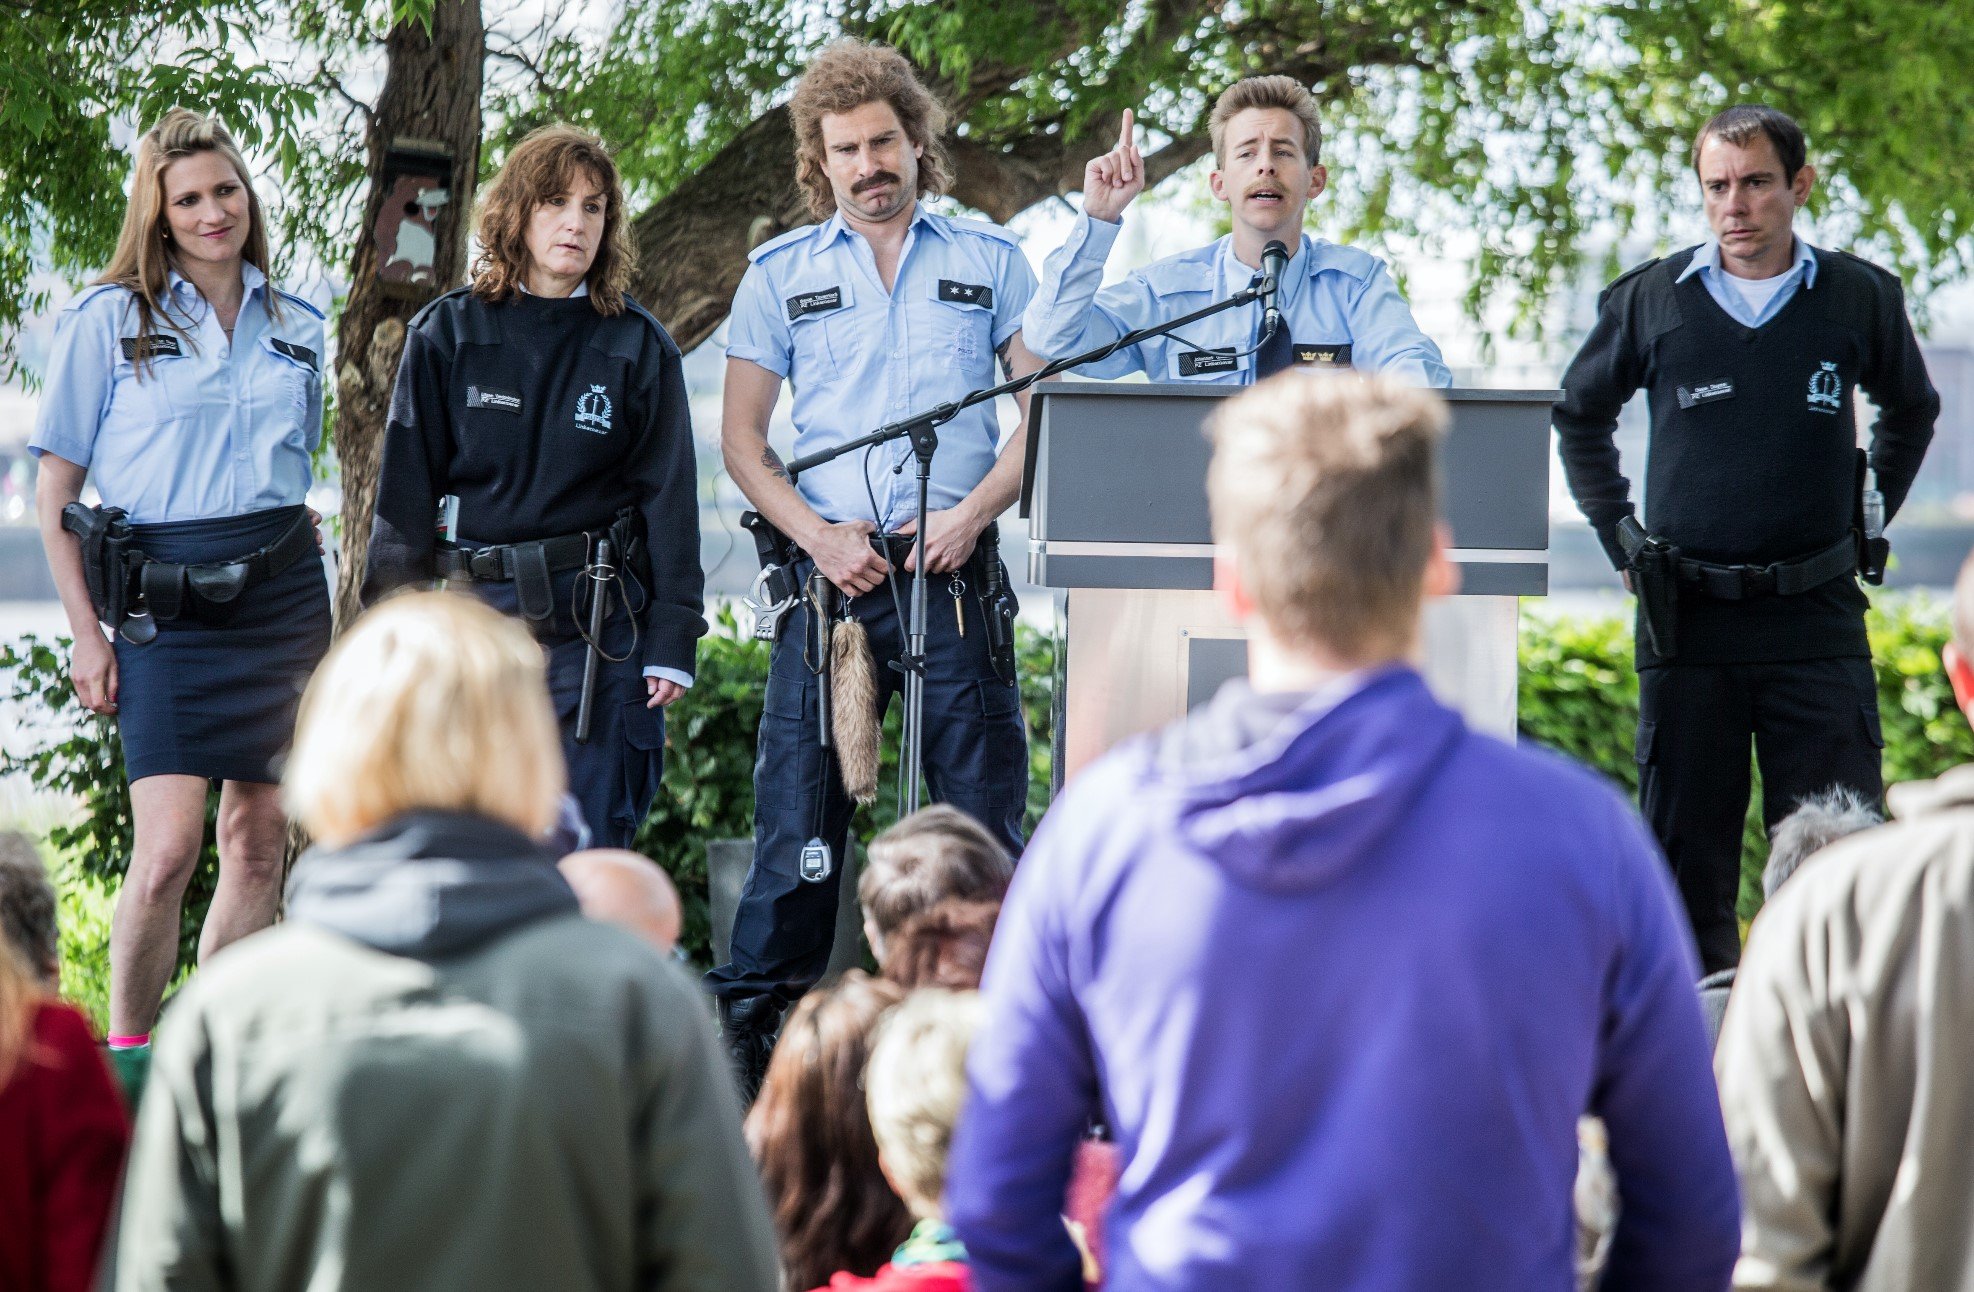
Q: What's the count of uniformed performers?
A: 5